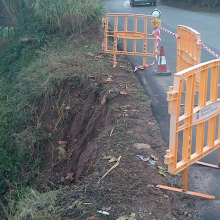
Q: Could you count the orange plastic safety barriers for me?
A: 3